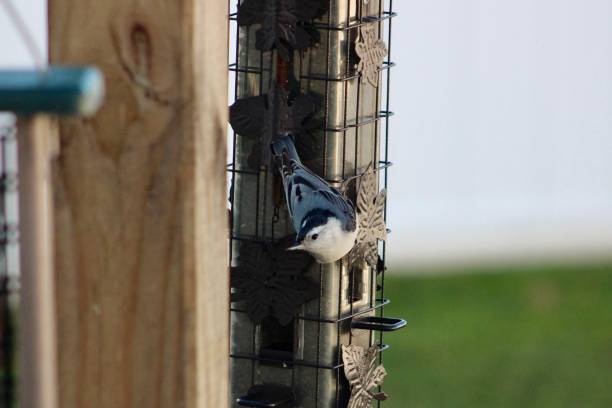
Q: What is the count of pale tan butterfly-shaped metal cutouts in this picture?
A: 3